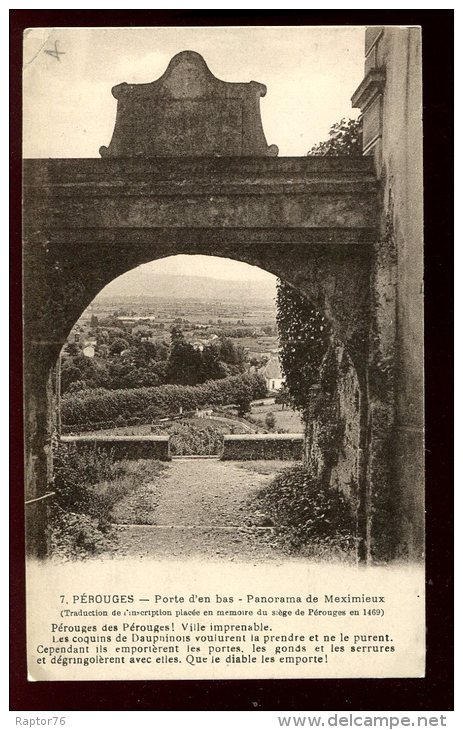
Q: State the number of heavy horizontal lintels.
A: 1